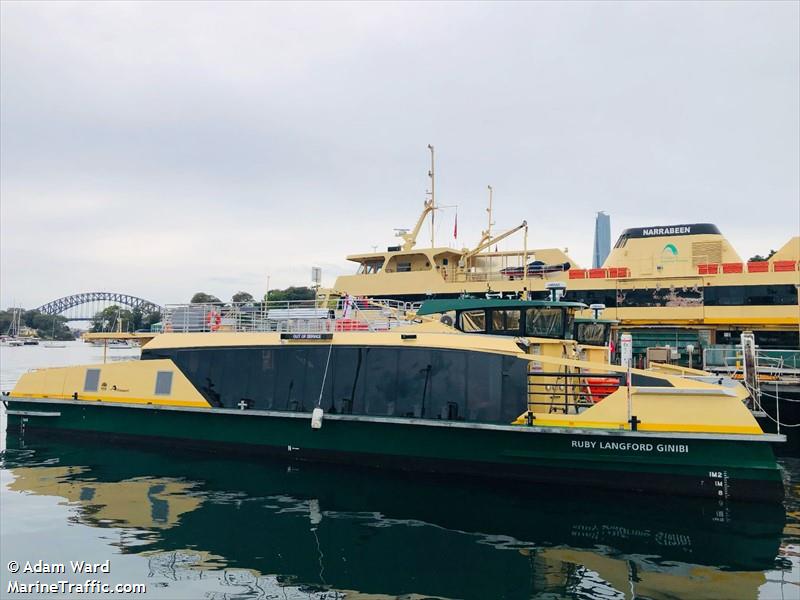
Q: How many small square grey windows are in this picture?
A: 2